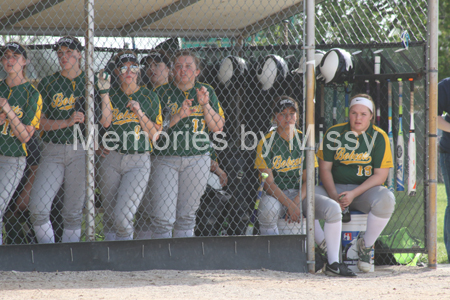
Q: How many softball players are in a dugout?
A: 7